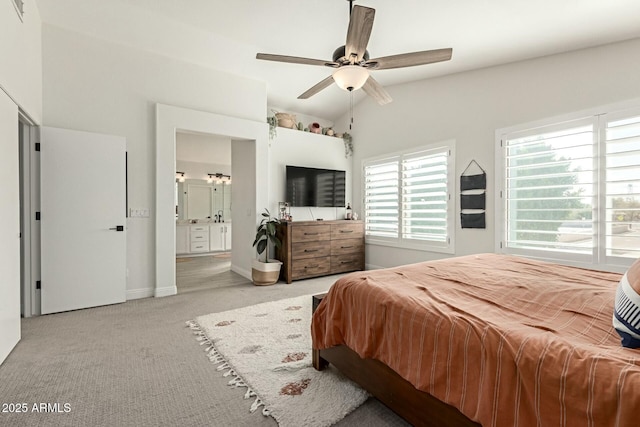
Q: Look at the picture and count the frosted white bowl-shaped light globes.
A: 1